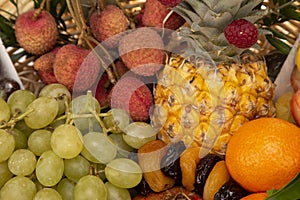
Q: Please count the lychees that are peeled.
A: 0